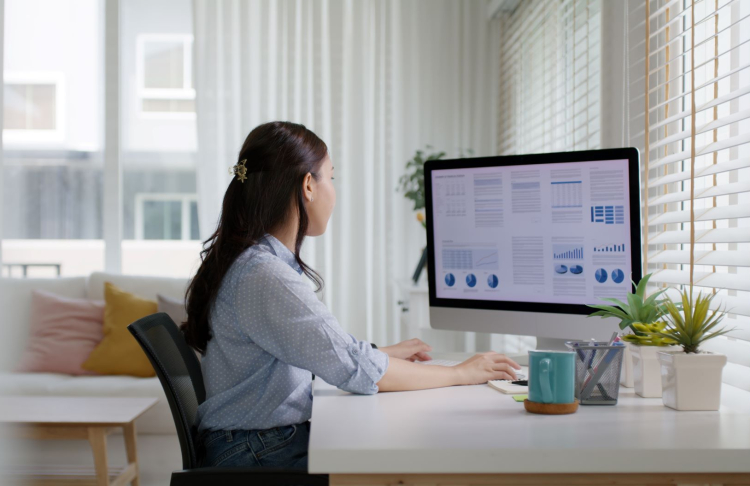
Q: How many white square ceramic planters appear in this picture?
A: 3